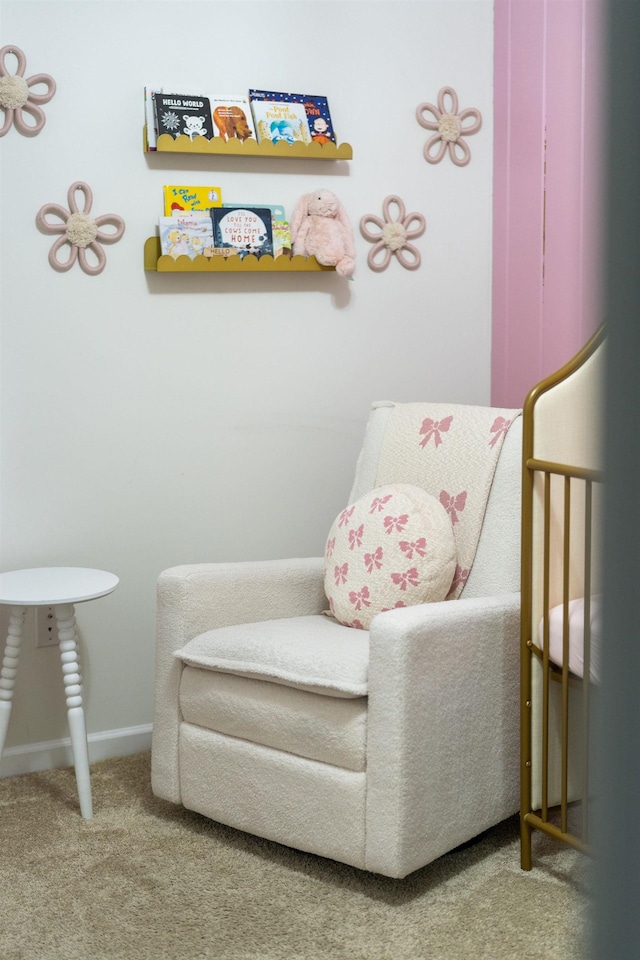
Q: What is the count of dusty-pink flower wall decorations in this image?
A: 4